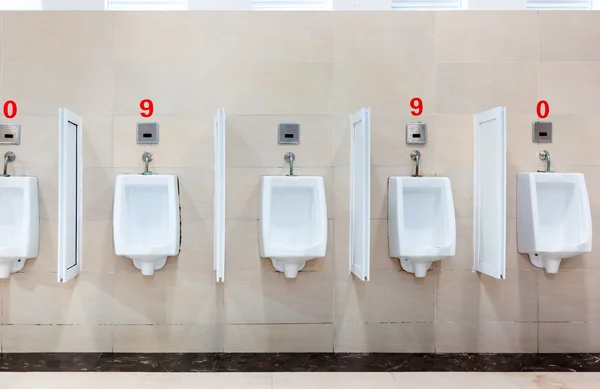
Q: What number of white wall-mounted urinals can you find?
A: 5